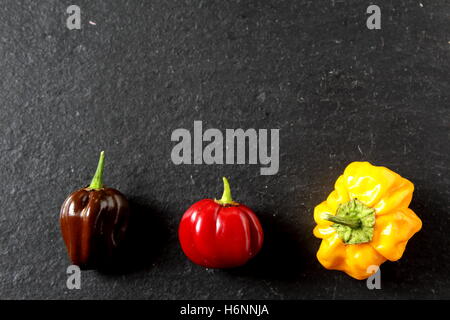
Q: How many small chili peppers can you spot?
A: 3